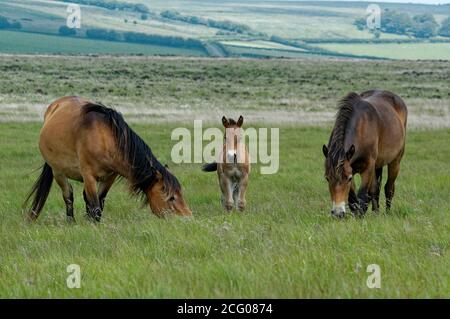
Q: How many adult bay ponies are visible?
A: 2